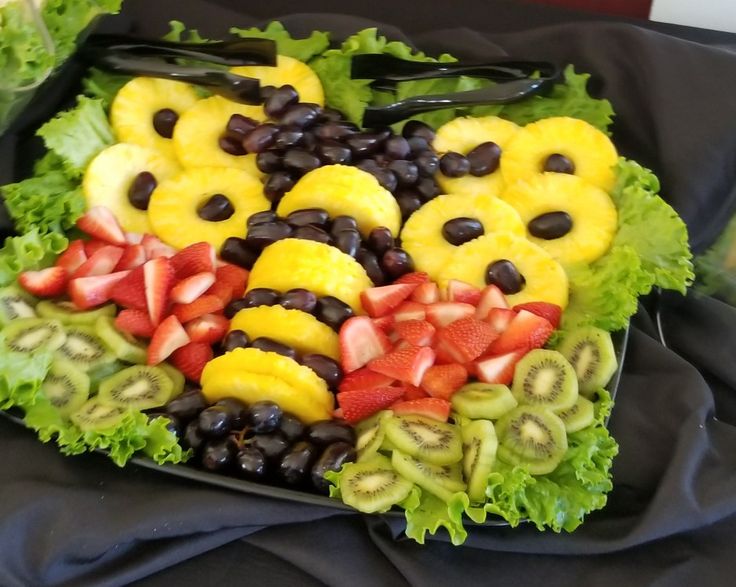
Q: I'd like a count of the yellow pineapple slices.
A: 14